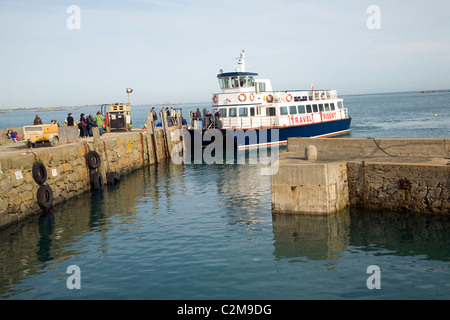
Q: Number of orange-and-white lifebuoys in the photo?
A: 5